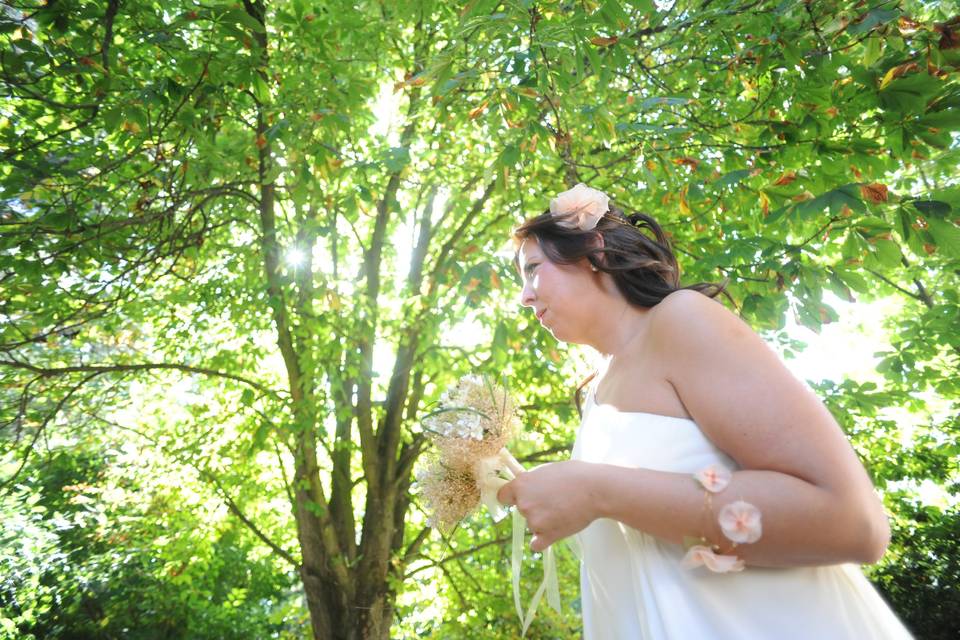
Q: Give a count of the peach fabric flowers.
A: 4